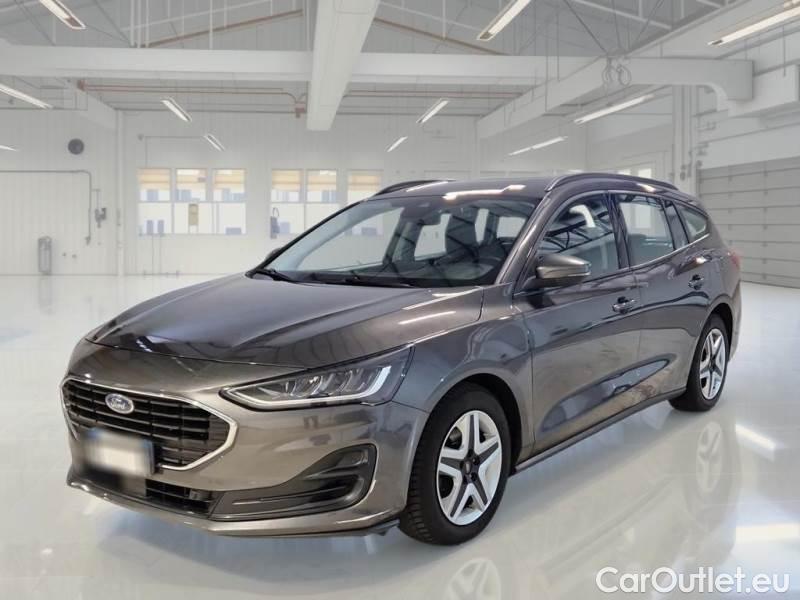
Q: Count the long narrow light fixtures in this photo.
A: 11